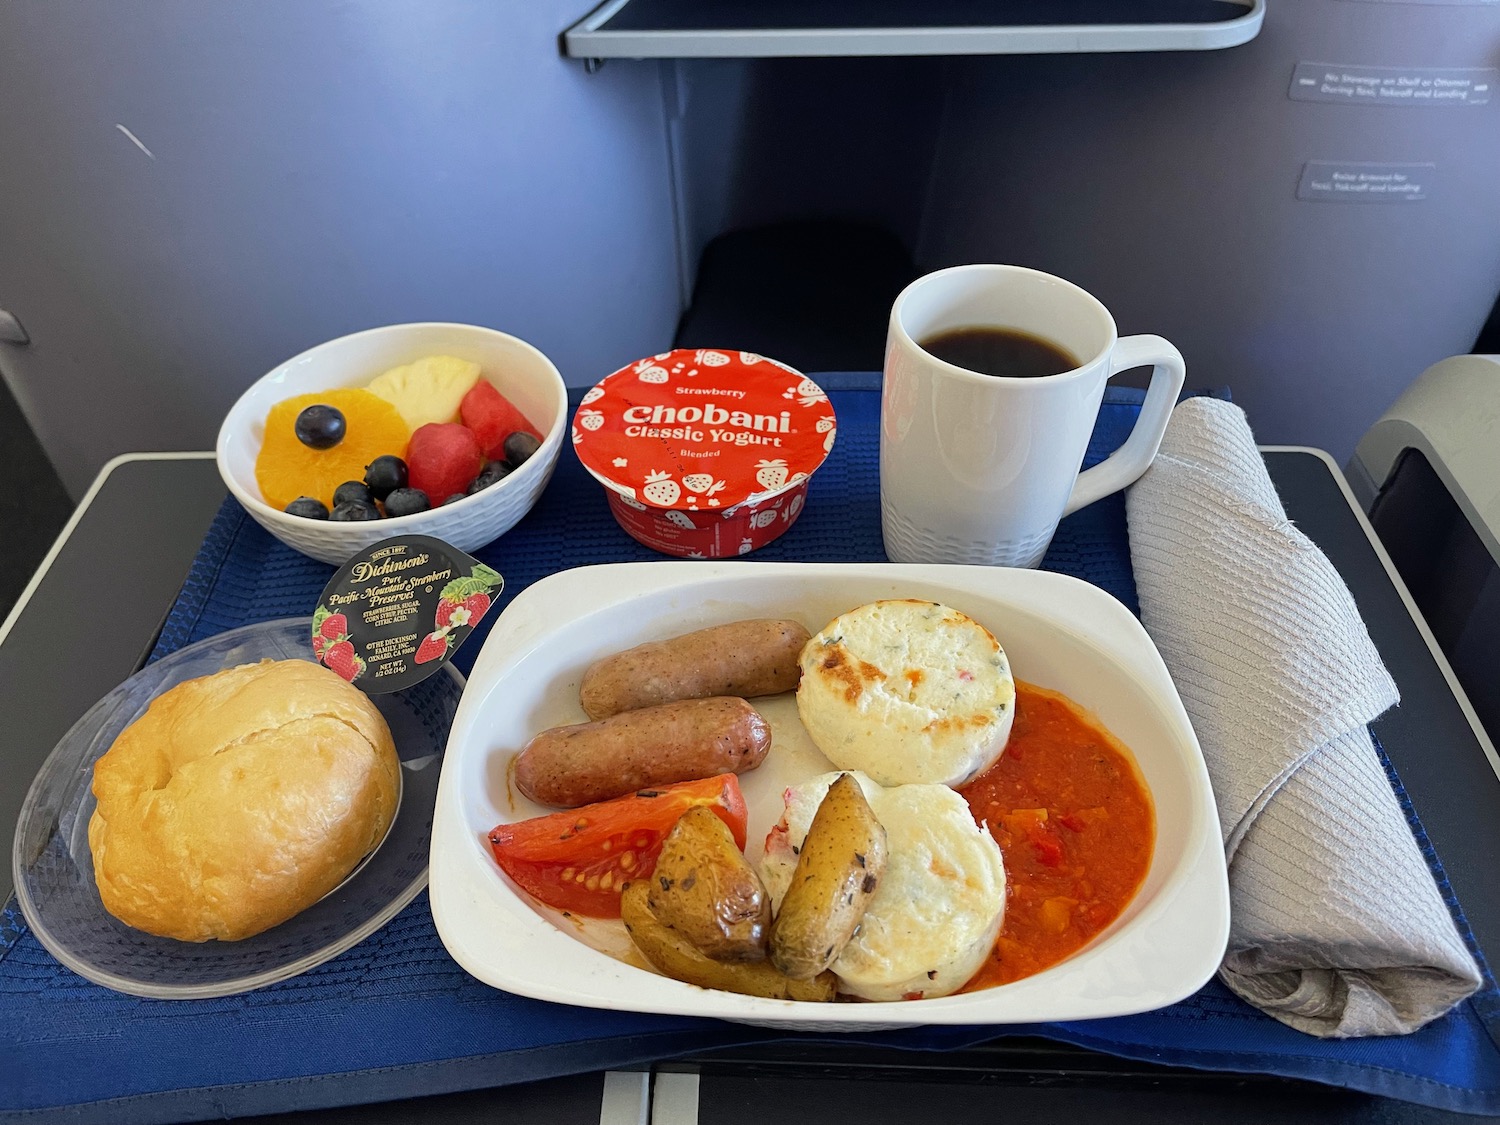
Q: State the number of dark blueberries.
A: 10